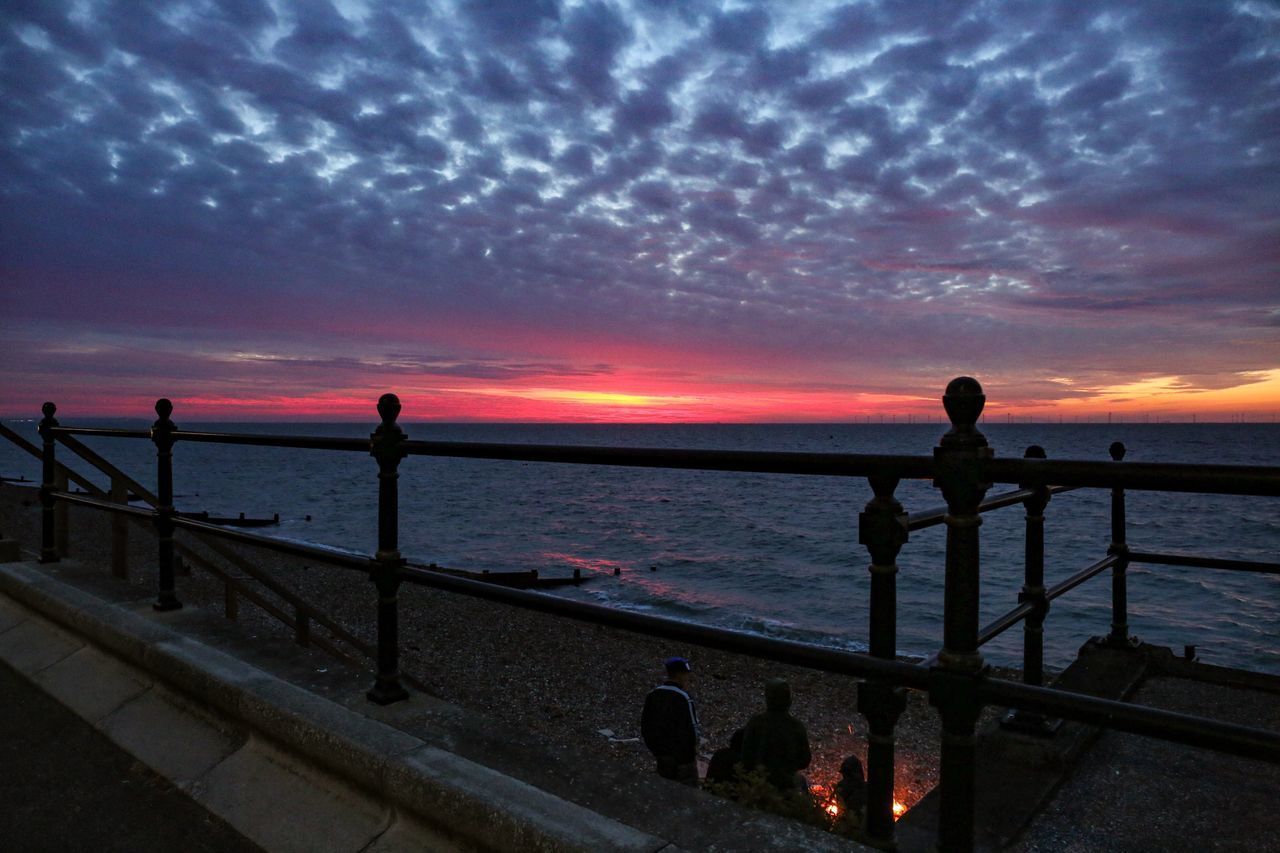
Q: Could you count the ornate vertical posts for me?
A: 7